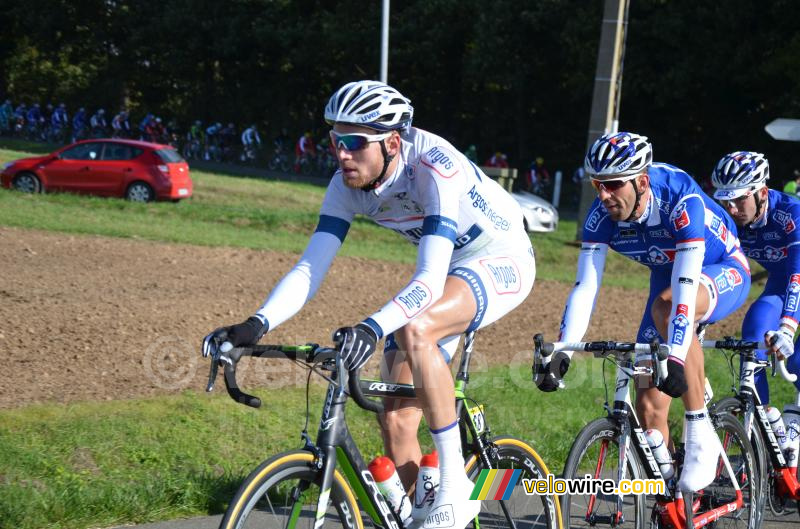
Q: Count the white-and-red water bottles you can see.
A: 2